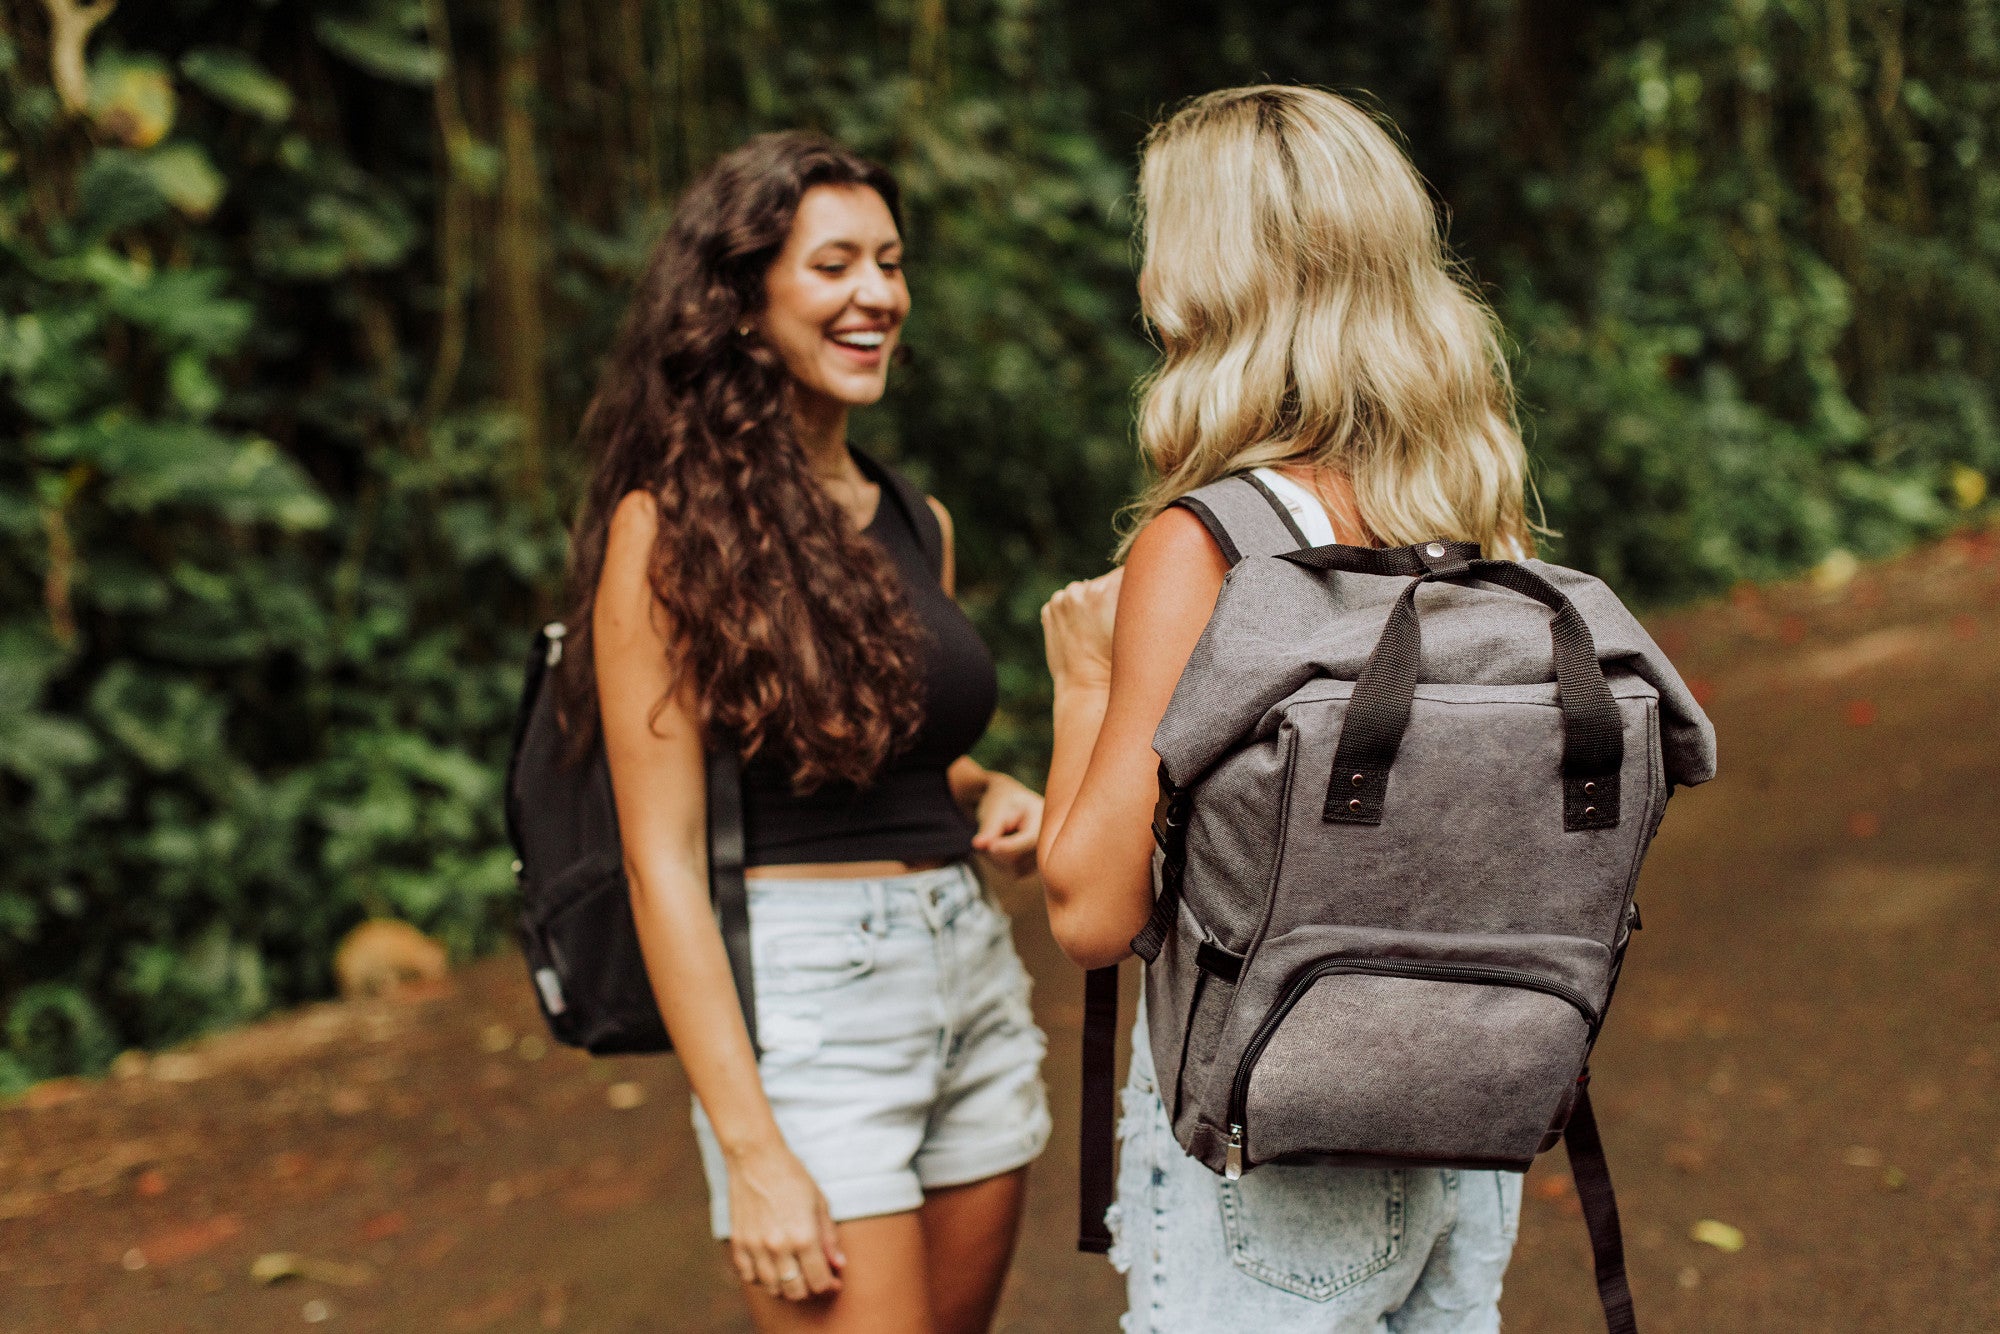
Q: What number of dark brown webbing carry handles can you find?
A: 2